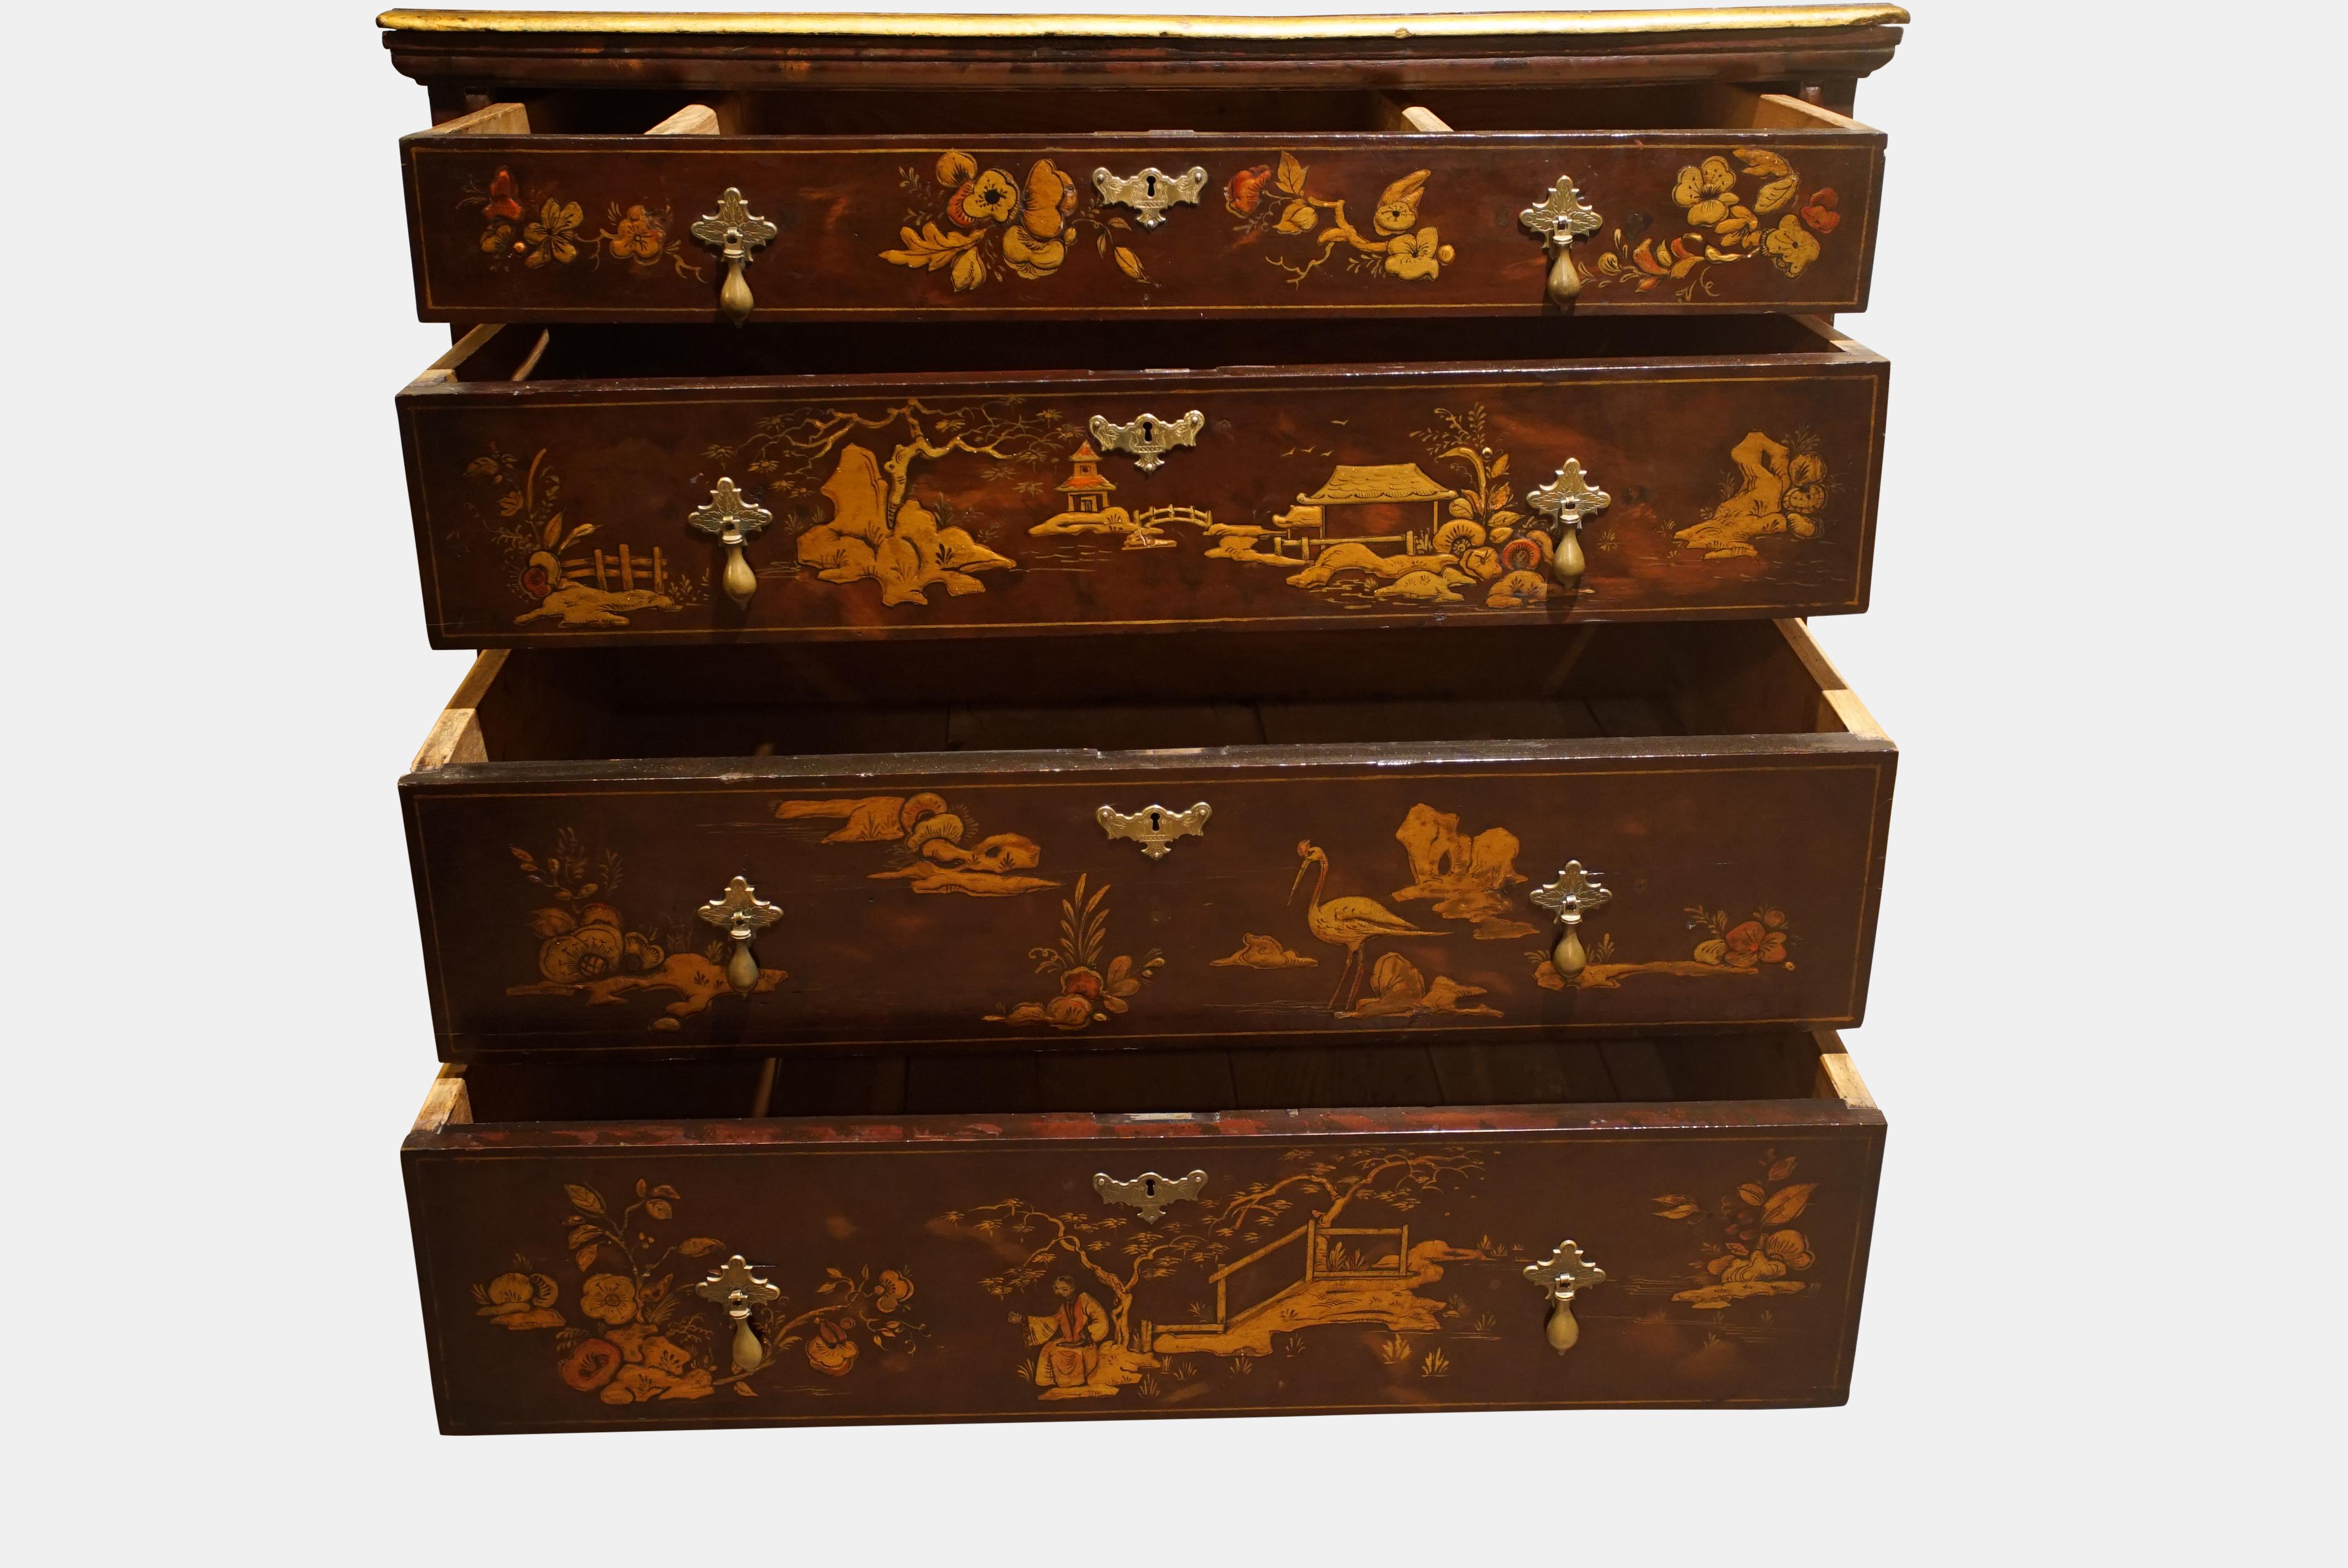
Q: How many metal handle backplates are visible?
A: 8